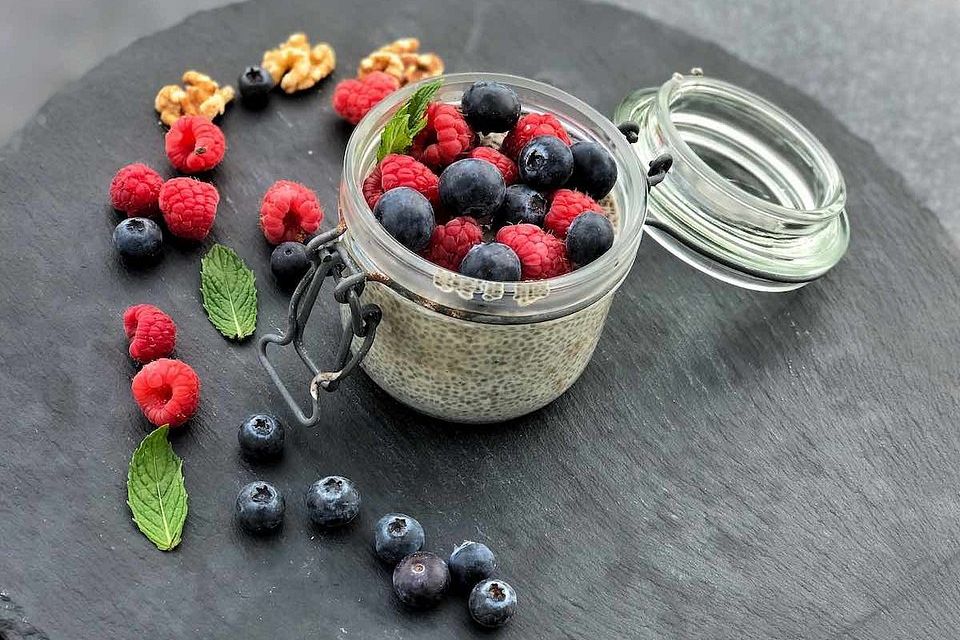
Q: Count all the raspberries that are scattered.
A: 7